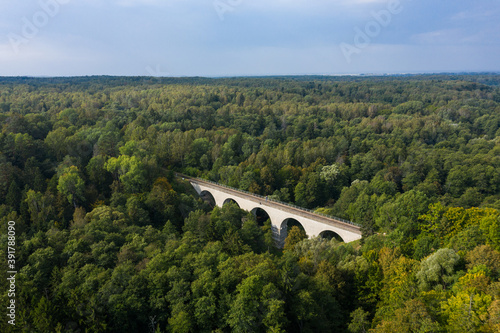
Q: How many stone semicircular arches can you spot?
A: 5